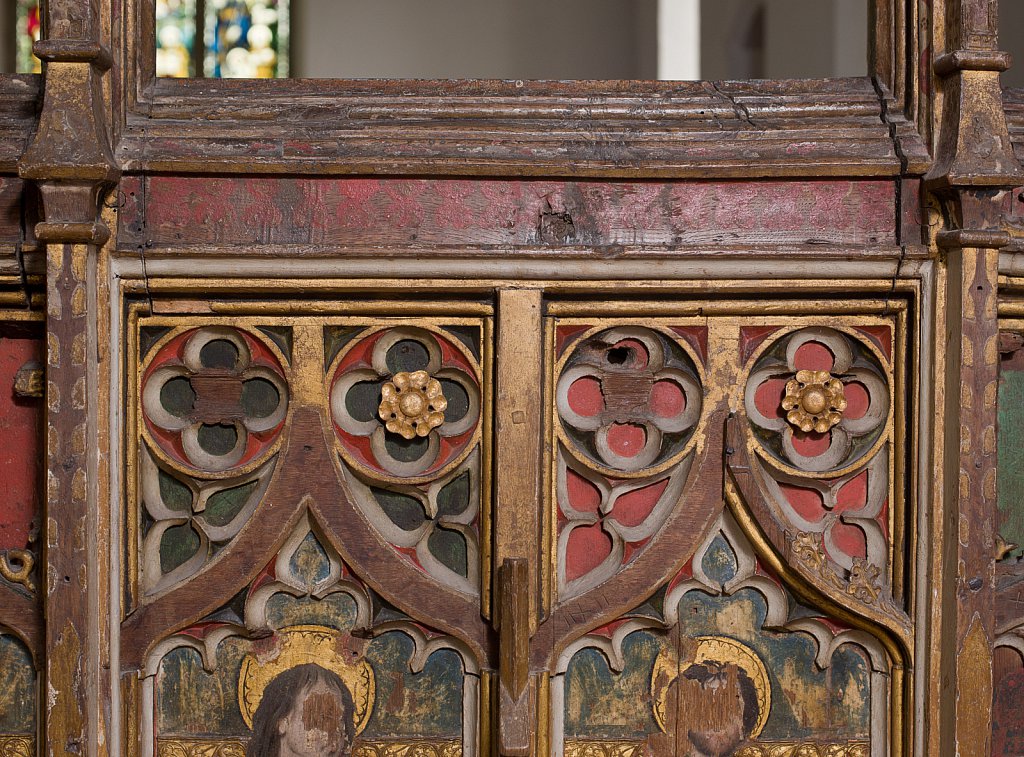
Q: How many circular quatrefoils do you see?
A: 4